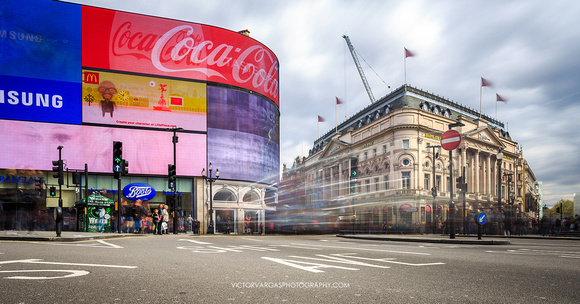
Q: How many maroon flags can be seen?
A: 5